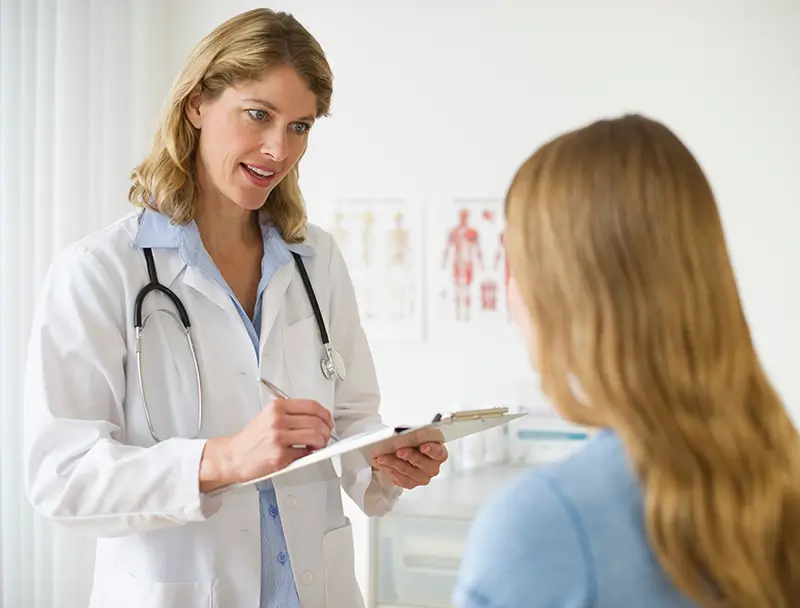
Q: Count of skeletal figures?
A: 3